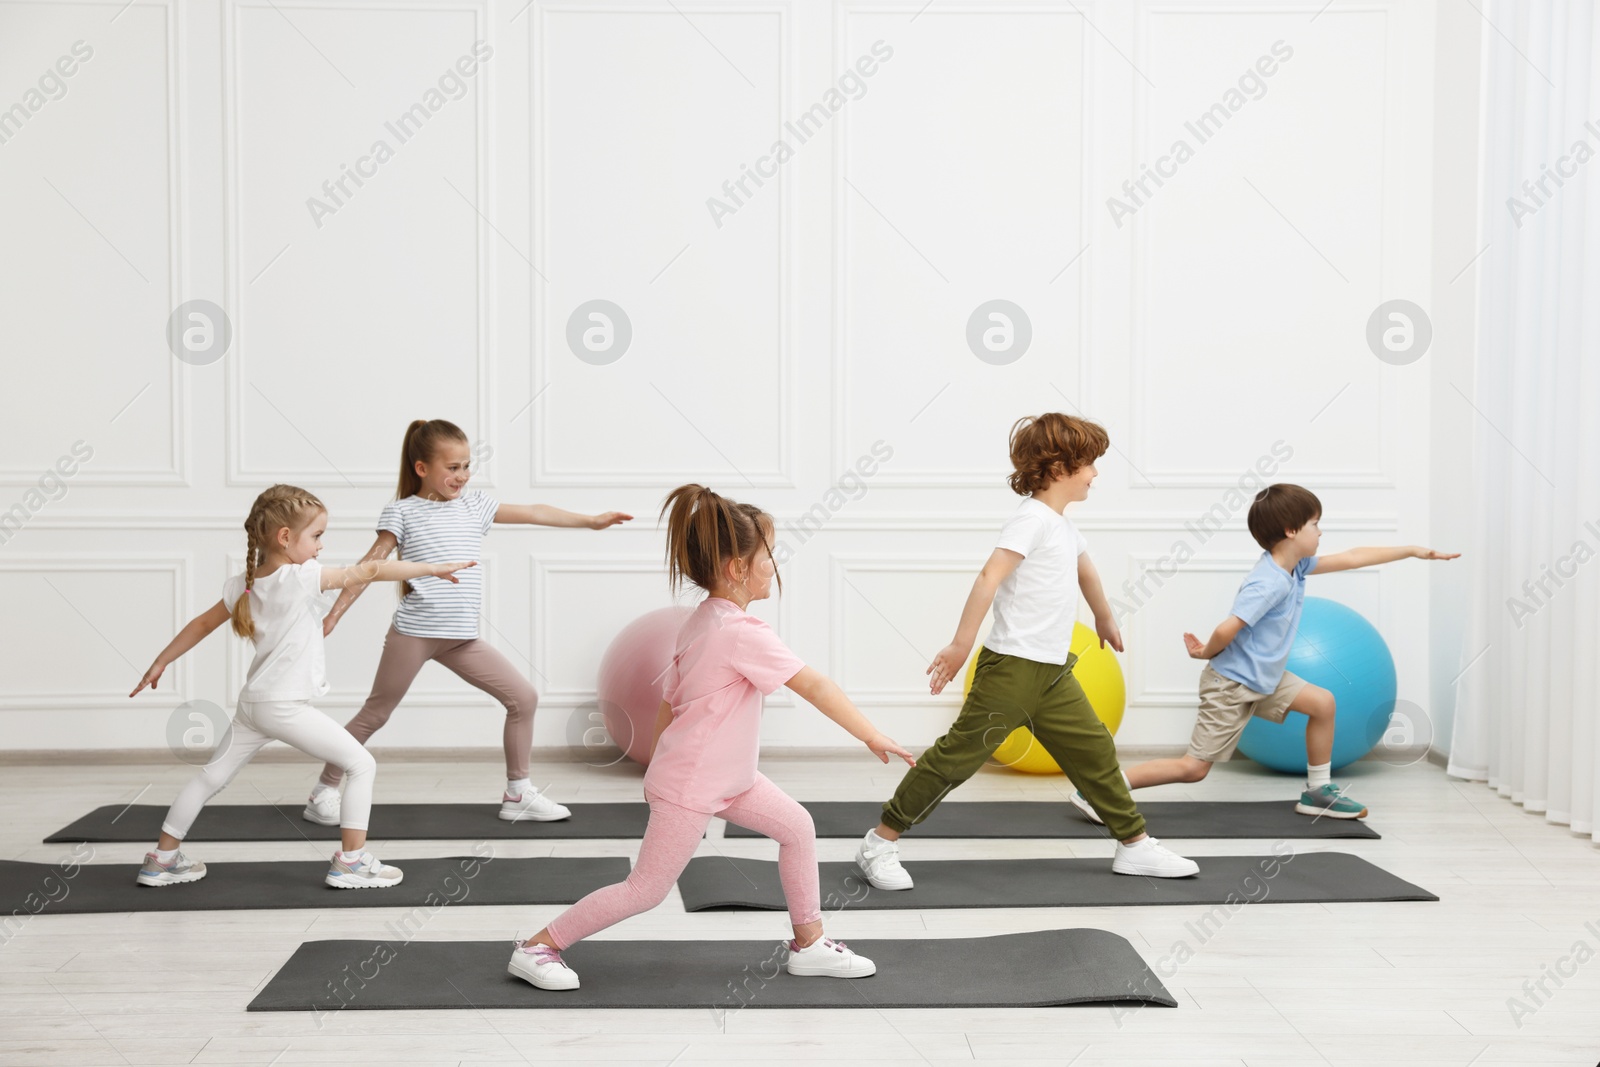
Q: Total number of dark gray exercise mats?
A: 5